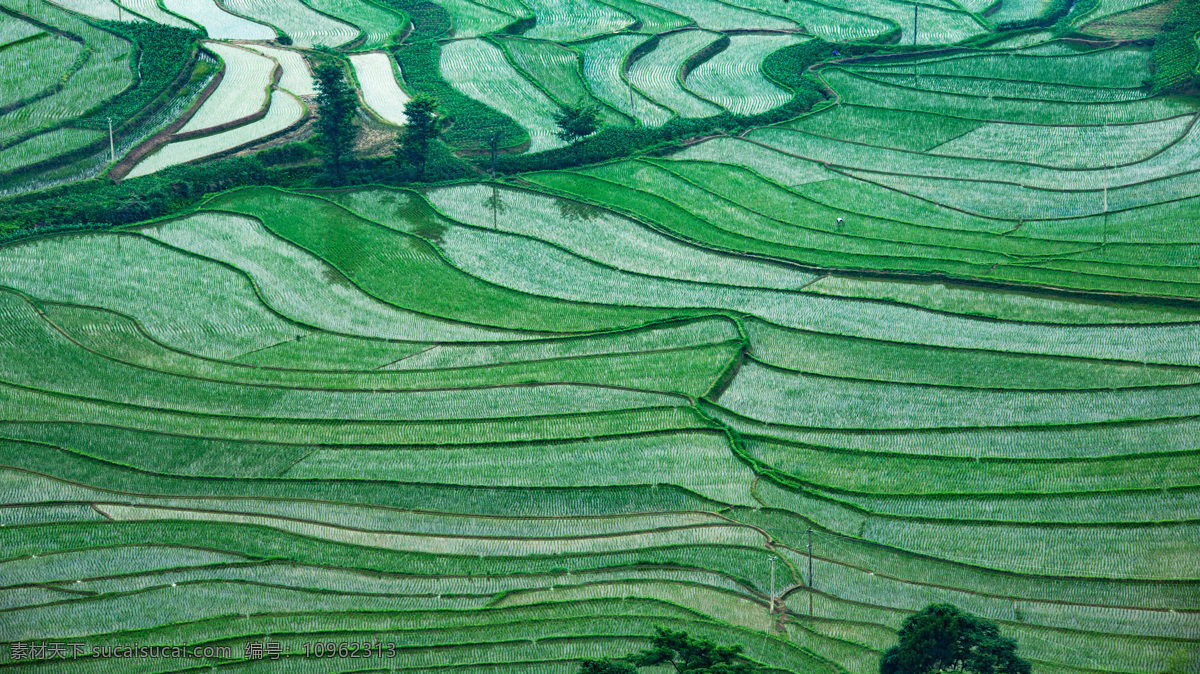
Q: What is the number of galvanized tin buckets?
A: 0